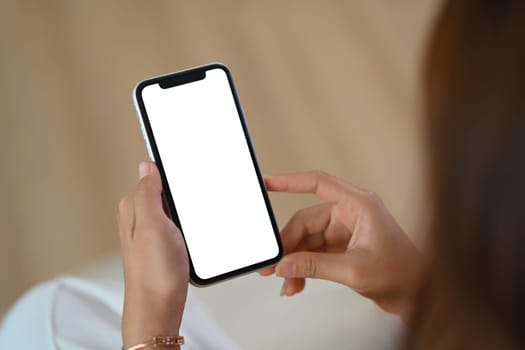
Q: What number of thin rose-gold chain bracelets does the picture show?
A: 1